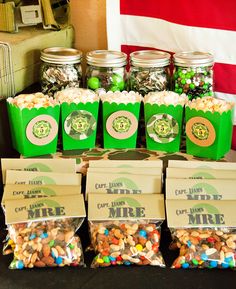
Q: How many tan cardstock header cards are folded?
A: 12